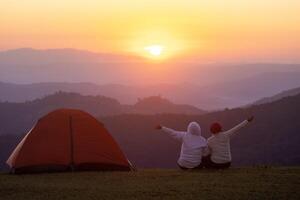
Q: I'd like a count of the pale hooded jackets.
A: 1